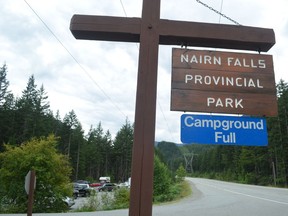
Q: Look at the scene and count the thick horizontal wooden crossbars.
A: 1